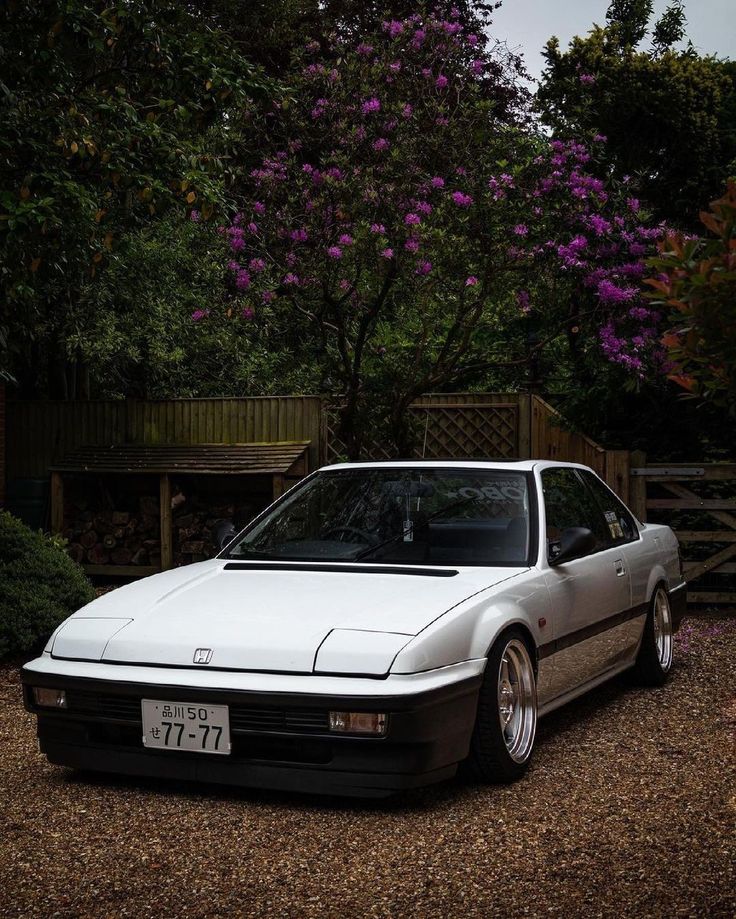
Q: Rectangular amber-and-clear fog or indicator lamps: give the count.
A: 2